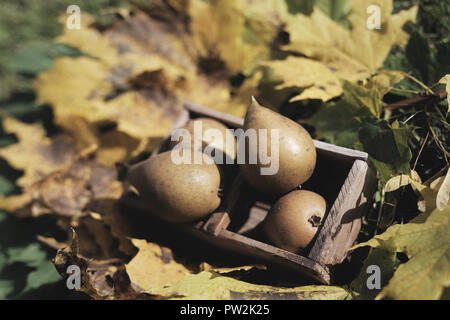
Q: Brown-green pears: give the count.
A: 4